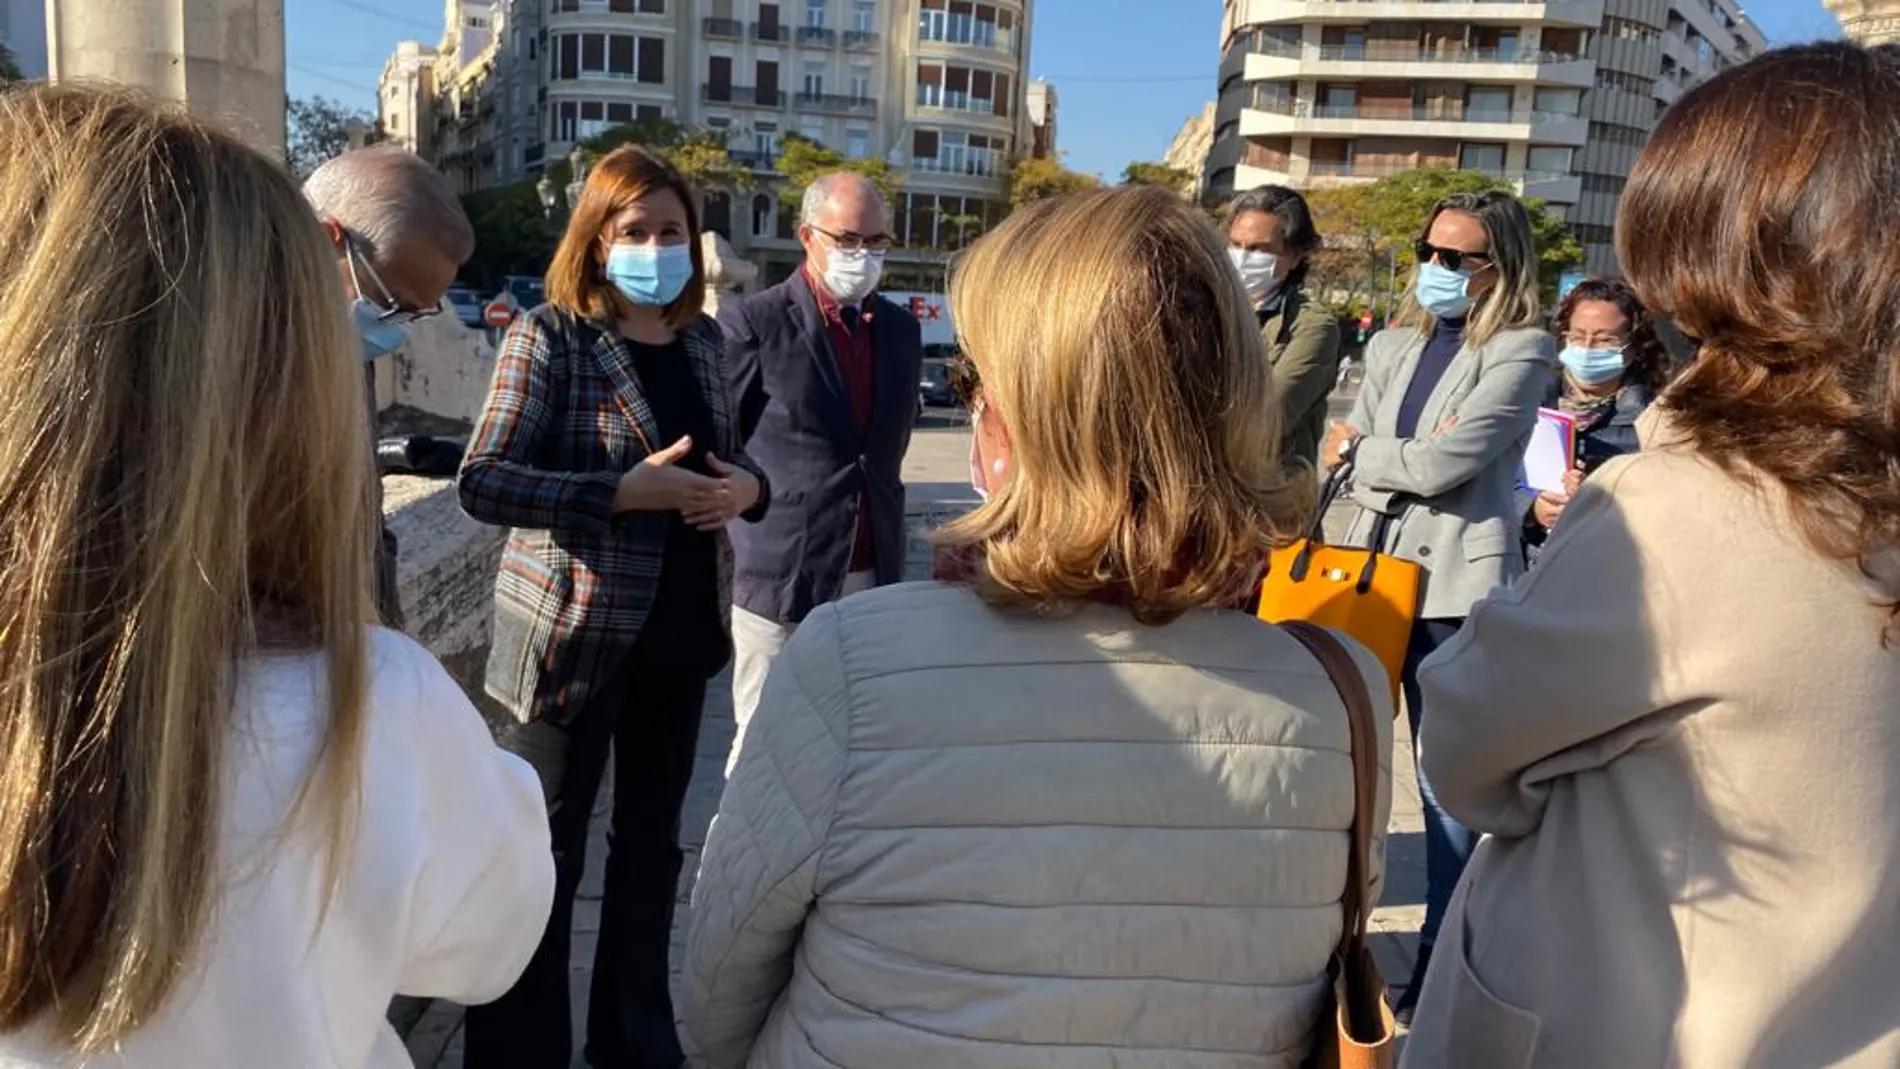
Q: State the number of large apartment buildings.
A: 2